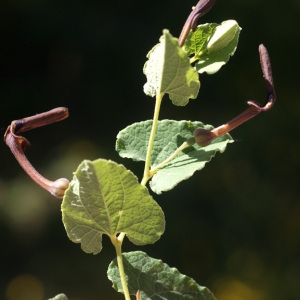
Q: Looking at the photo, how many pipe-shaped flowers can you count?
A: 3